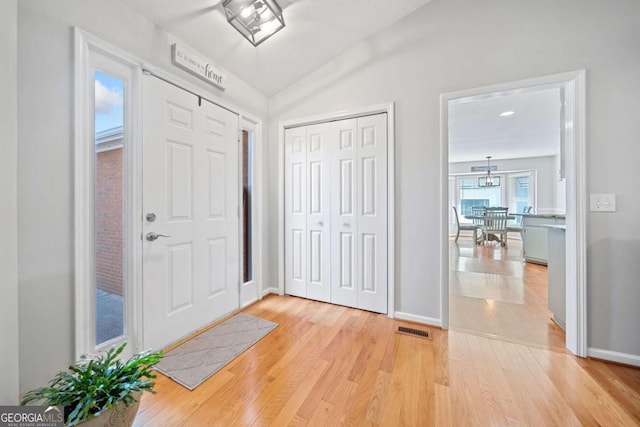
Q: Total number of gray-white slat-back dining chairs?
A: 4